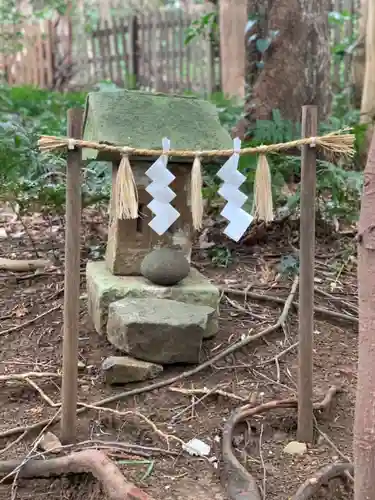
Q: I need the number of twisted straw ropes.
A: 1